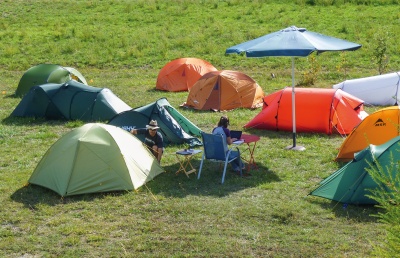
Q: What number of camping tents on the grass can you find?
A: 10